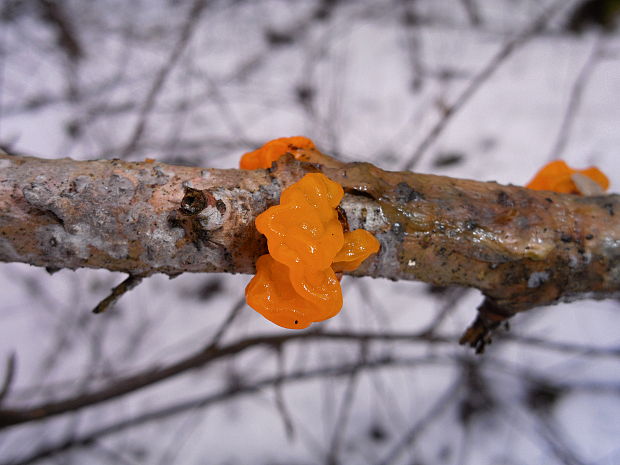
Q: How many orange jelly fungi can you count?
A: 3